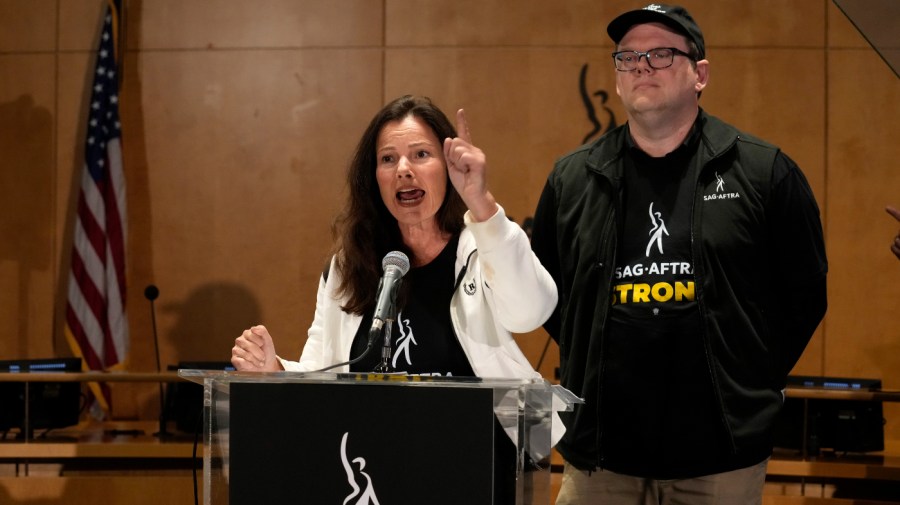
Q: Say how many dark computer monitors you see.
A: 3